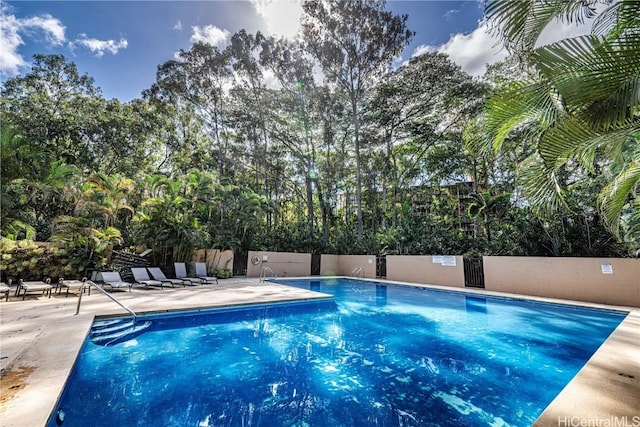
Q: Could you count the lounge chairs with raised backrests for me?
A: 5